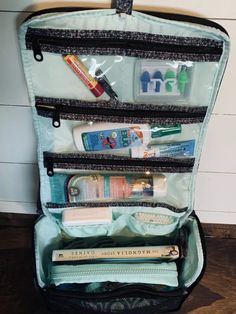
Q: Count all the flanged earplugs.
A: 4